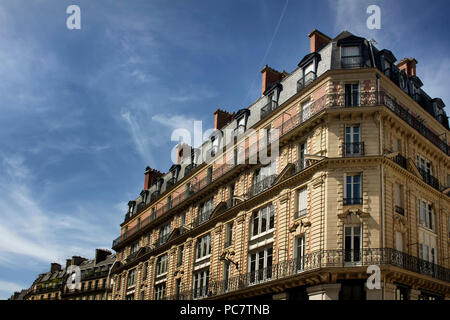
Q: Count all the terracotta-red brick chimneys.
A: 6